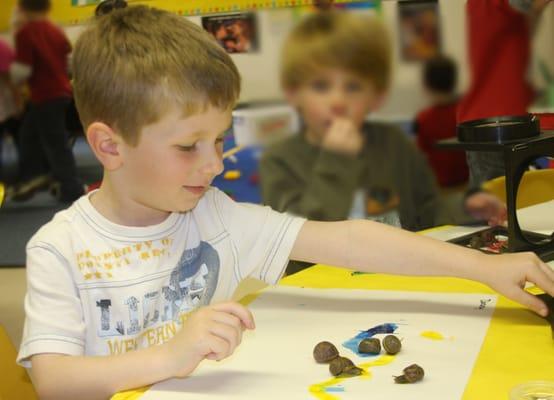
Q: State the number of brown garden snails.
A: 5